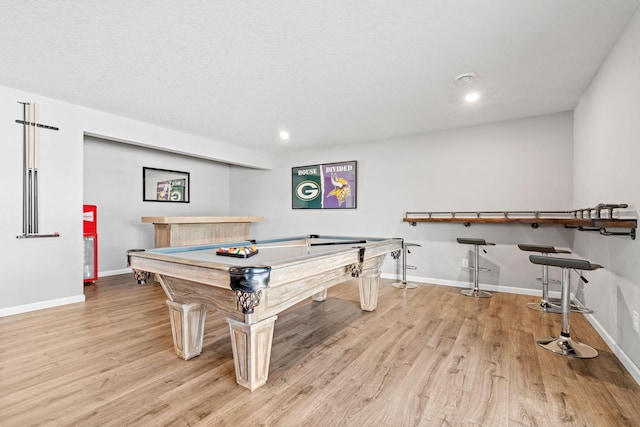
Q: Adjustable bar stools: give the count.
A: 4